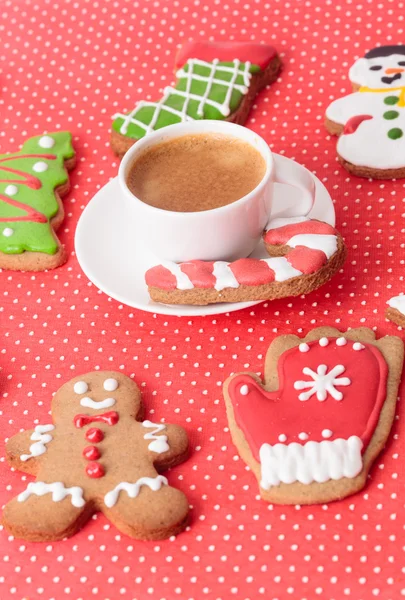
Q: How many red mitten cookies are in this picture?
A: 1